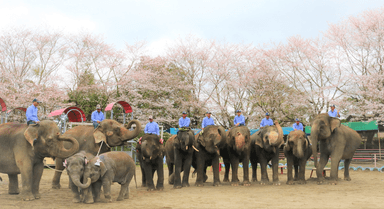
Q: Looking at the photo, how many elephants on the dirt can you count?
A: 11